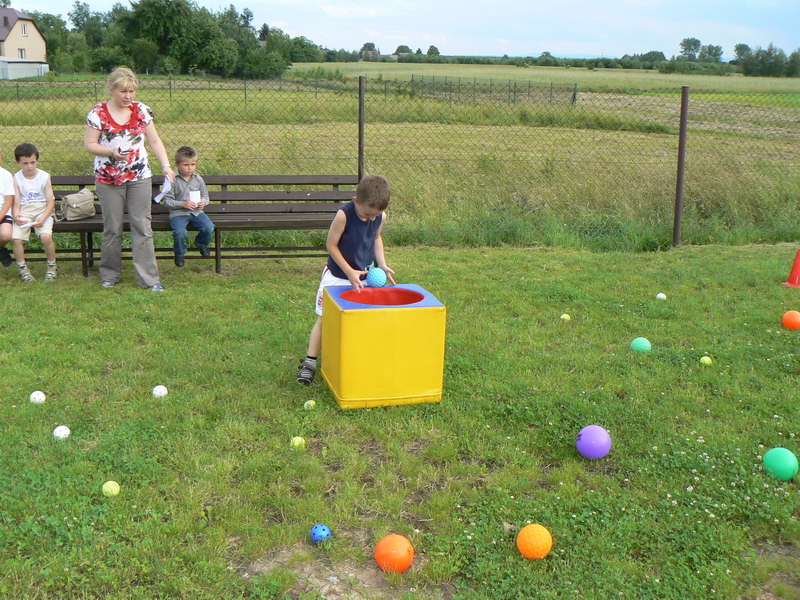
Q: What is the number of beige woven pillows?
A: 0